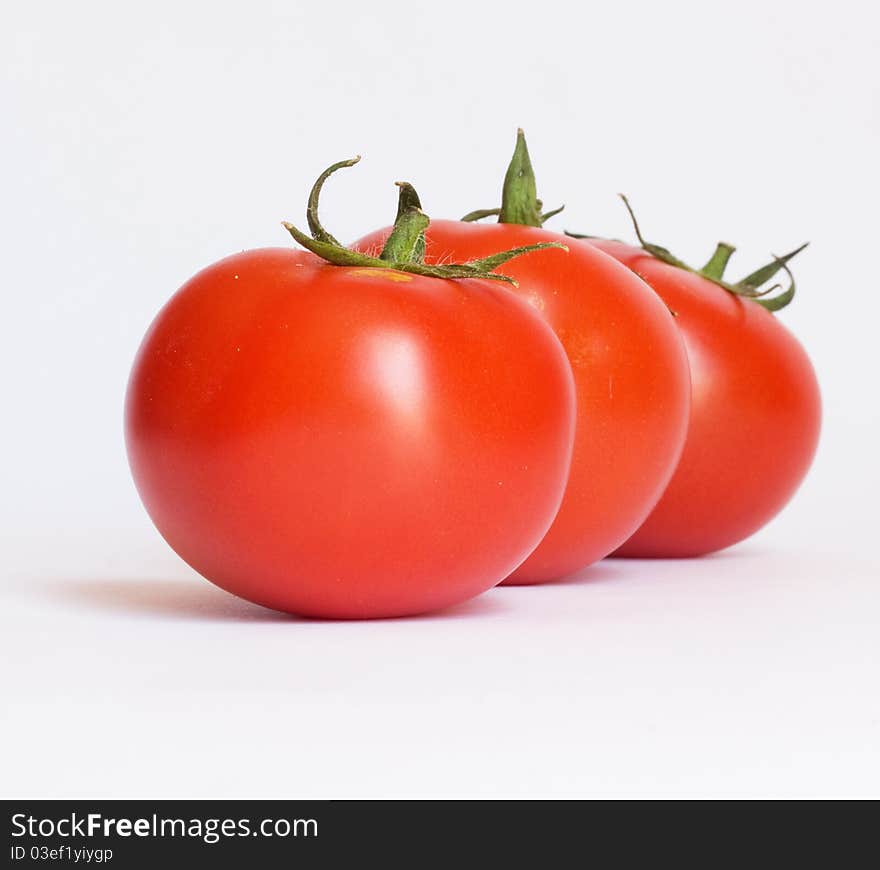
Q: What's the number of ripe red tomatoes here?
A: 3